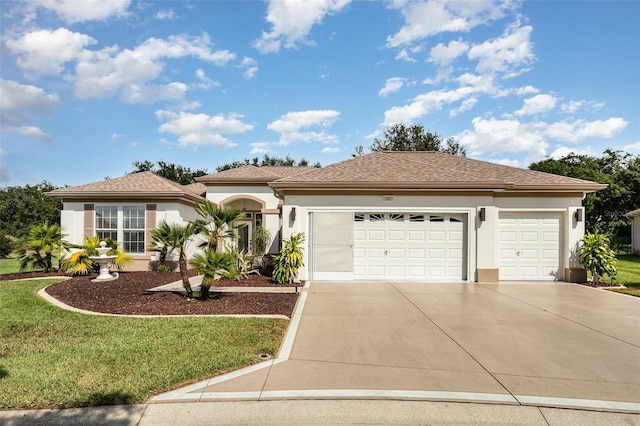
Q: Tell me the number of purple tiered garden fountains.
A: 0